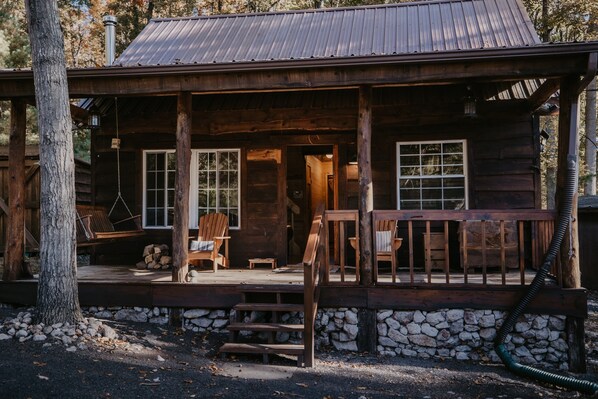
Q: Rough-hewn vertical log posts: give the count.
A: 4